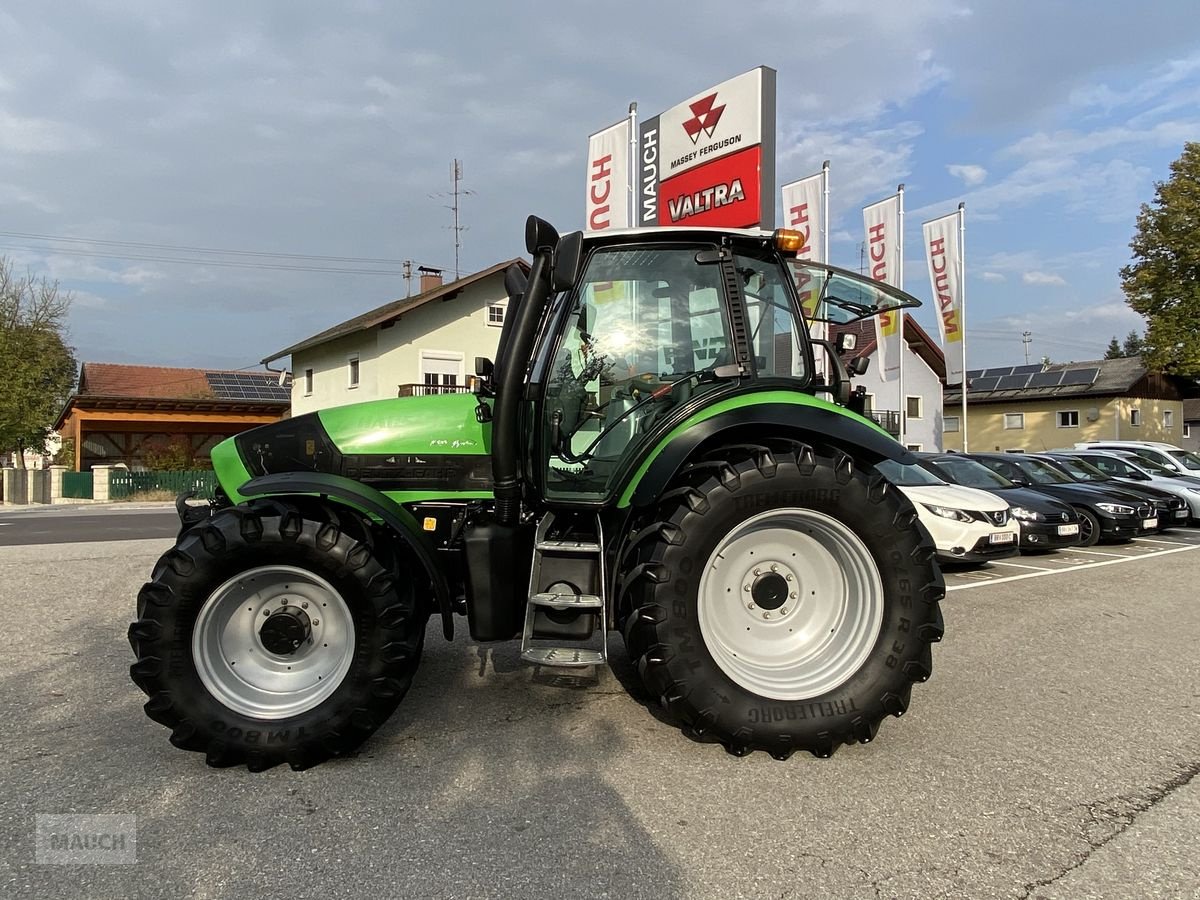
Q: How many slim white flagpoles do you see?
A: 4